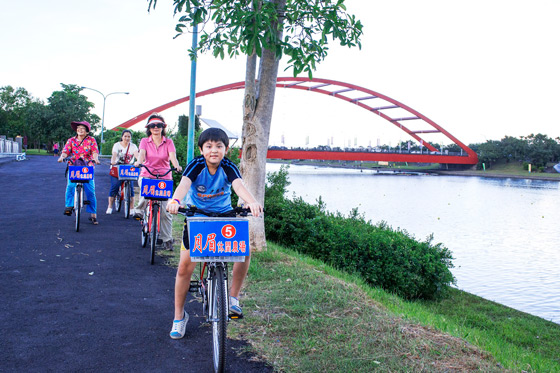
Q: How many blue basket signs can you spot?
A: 4